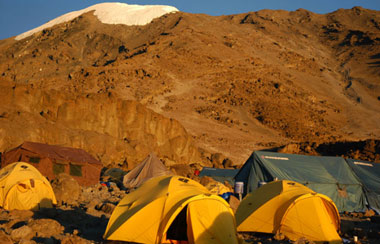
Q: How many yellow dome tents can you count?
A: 3